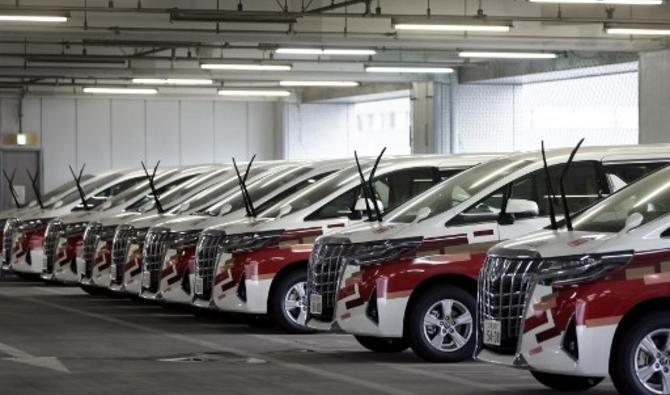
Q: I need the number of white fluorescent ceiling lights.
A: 12